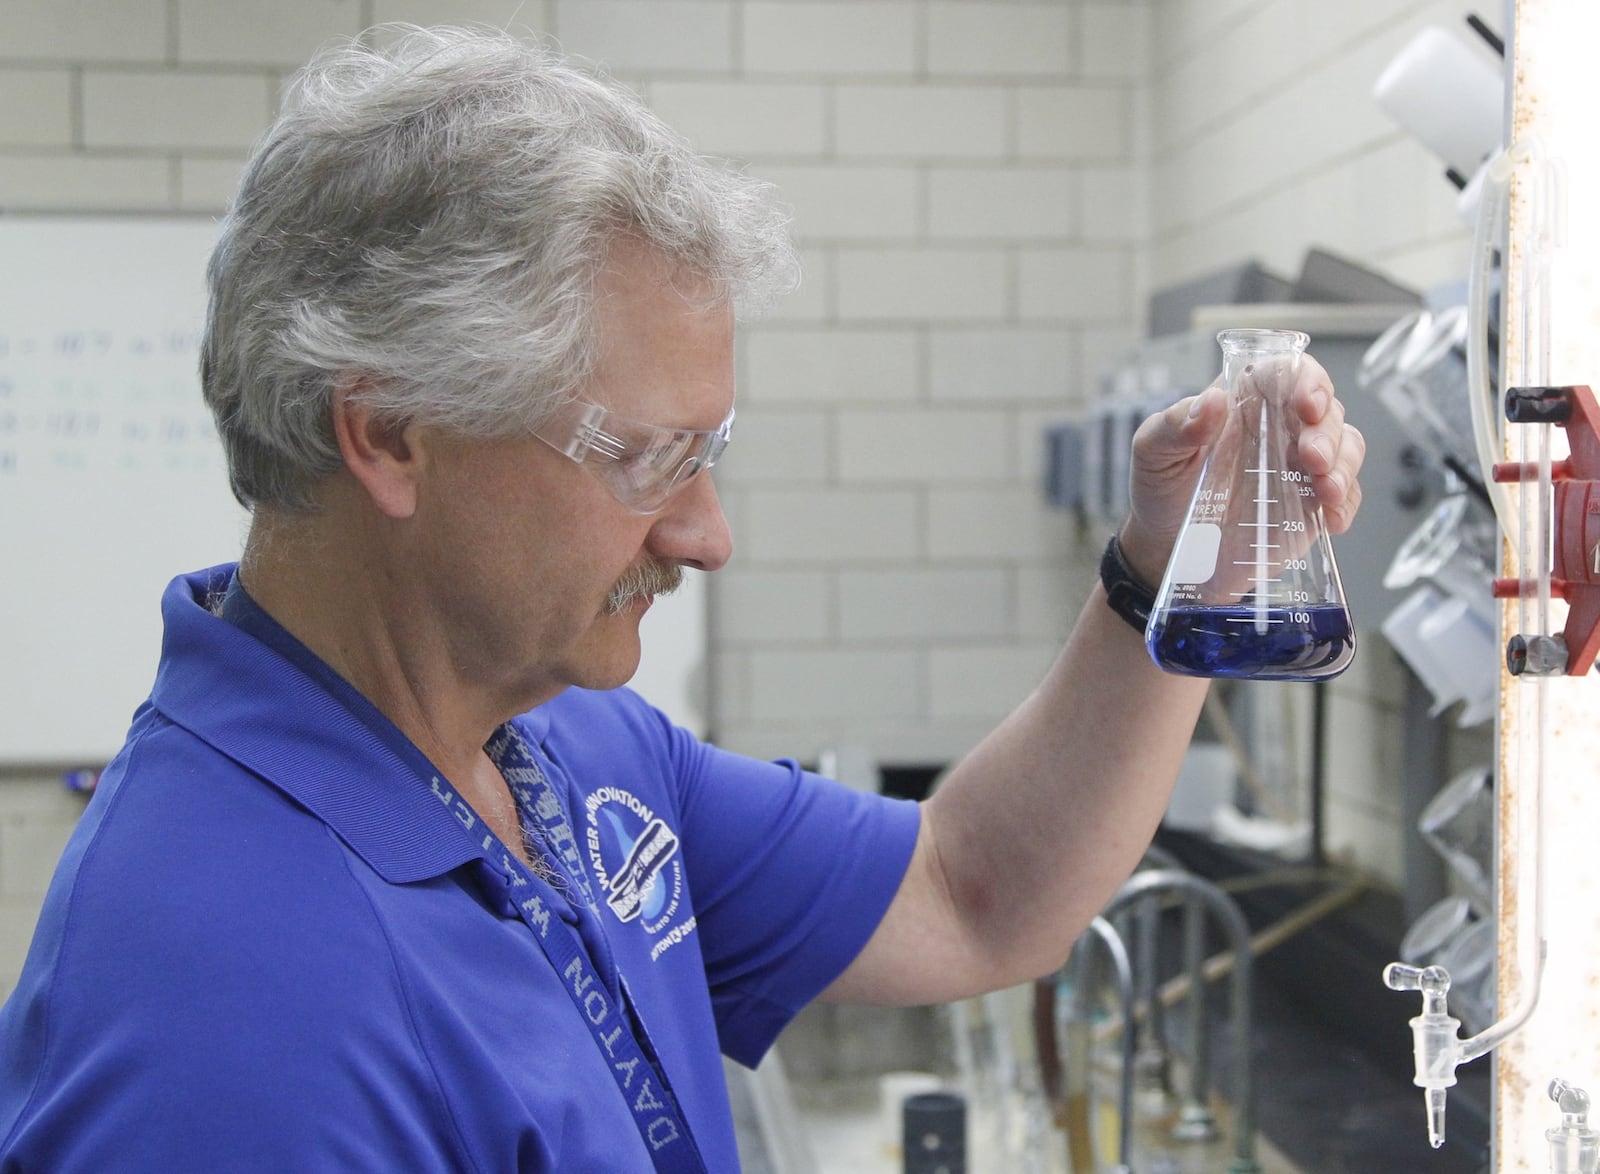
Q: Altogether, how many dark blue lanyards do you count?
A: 1